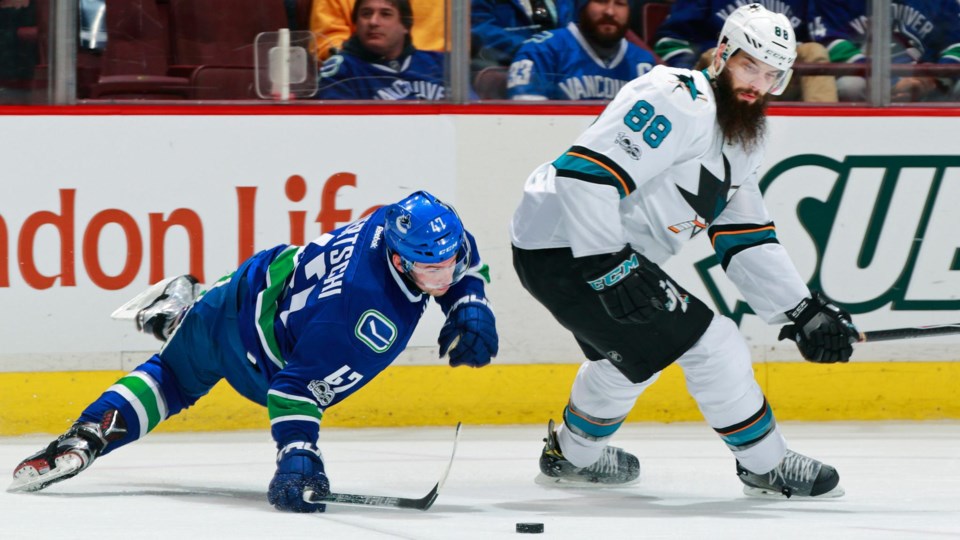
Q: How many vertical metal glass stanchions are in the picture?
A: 3